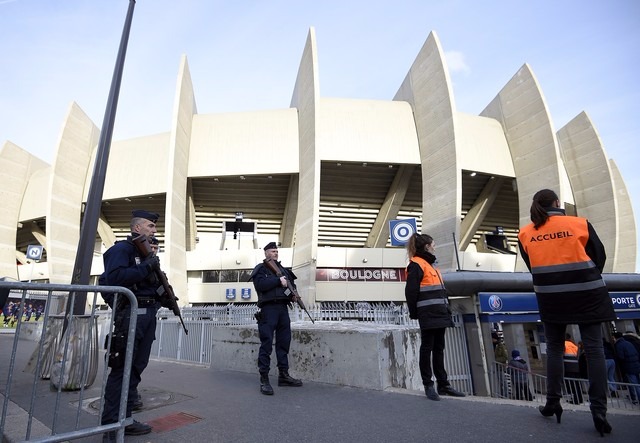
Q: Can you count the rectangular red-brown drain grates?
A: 1